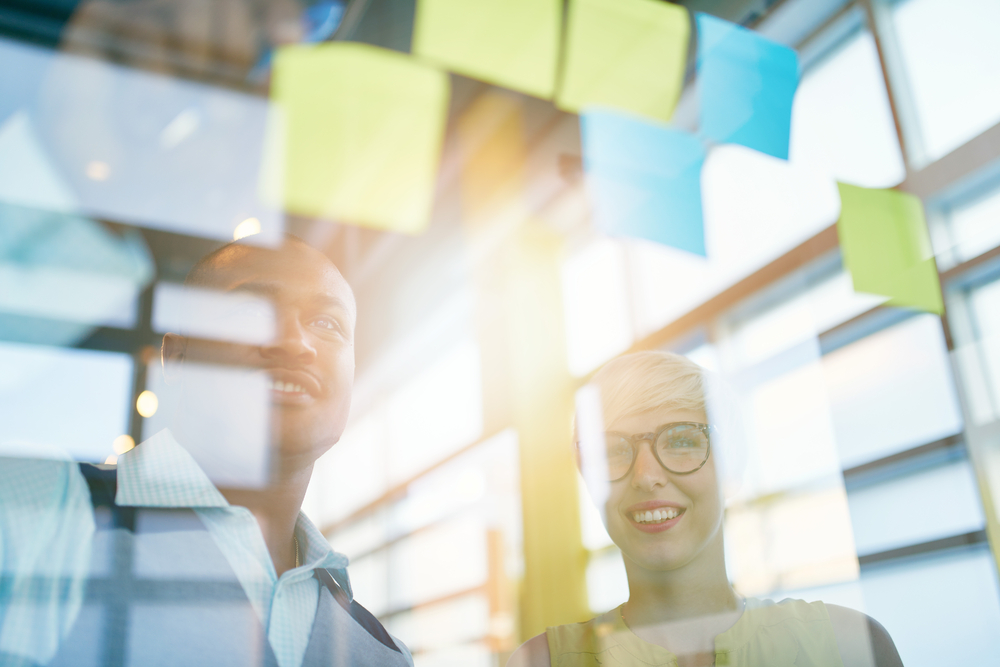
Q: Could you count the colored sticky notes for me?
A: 6